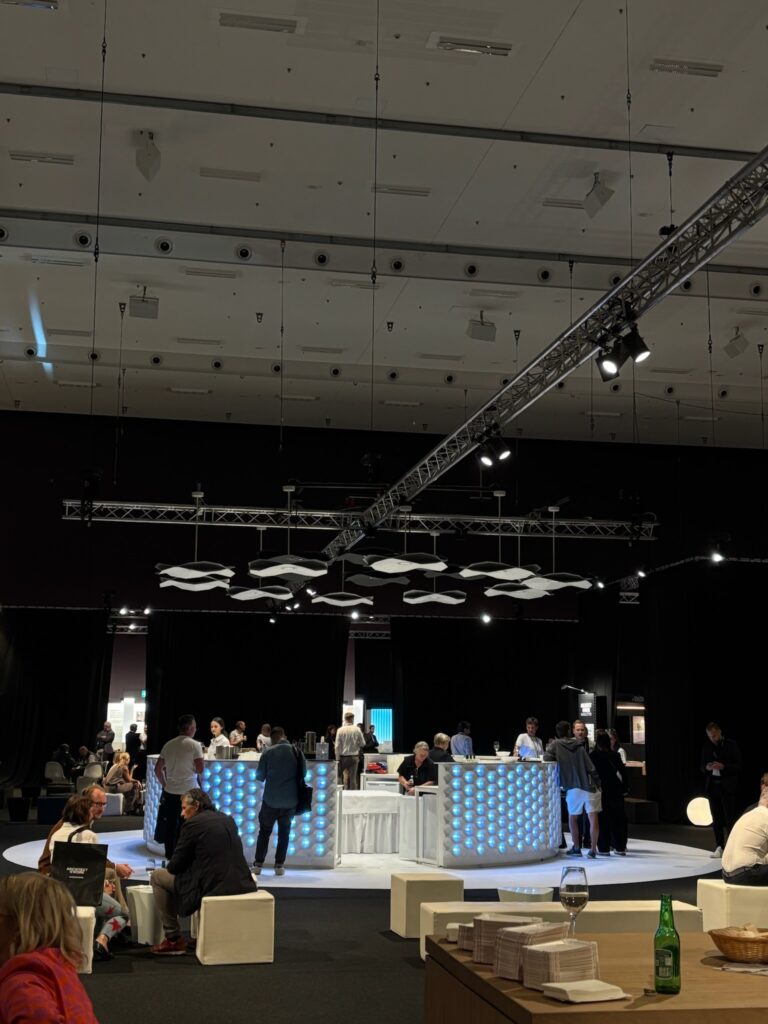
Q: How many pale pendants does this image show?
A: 10